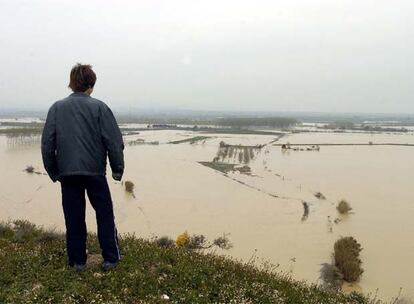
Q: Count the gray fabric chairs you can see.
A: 0